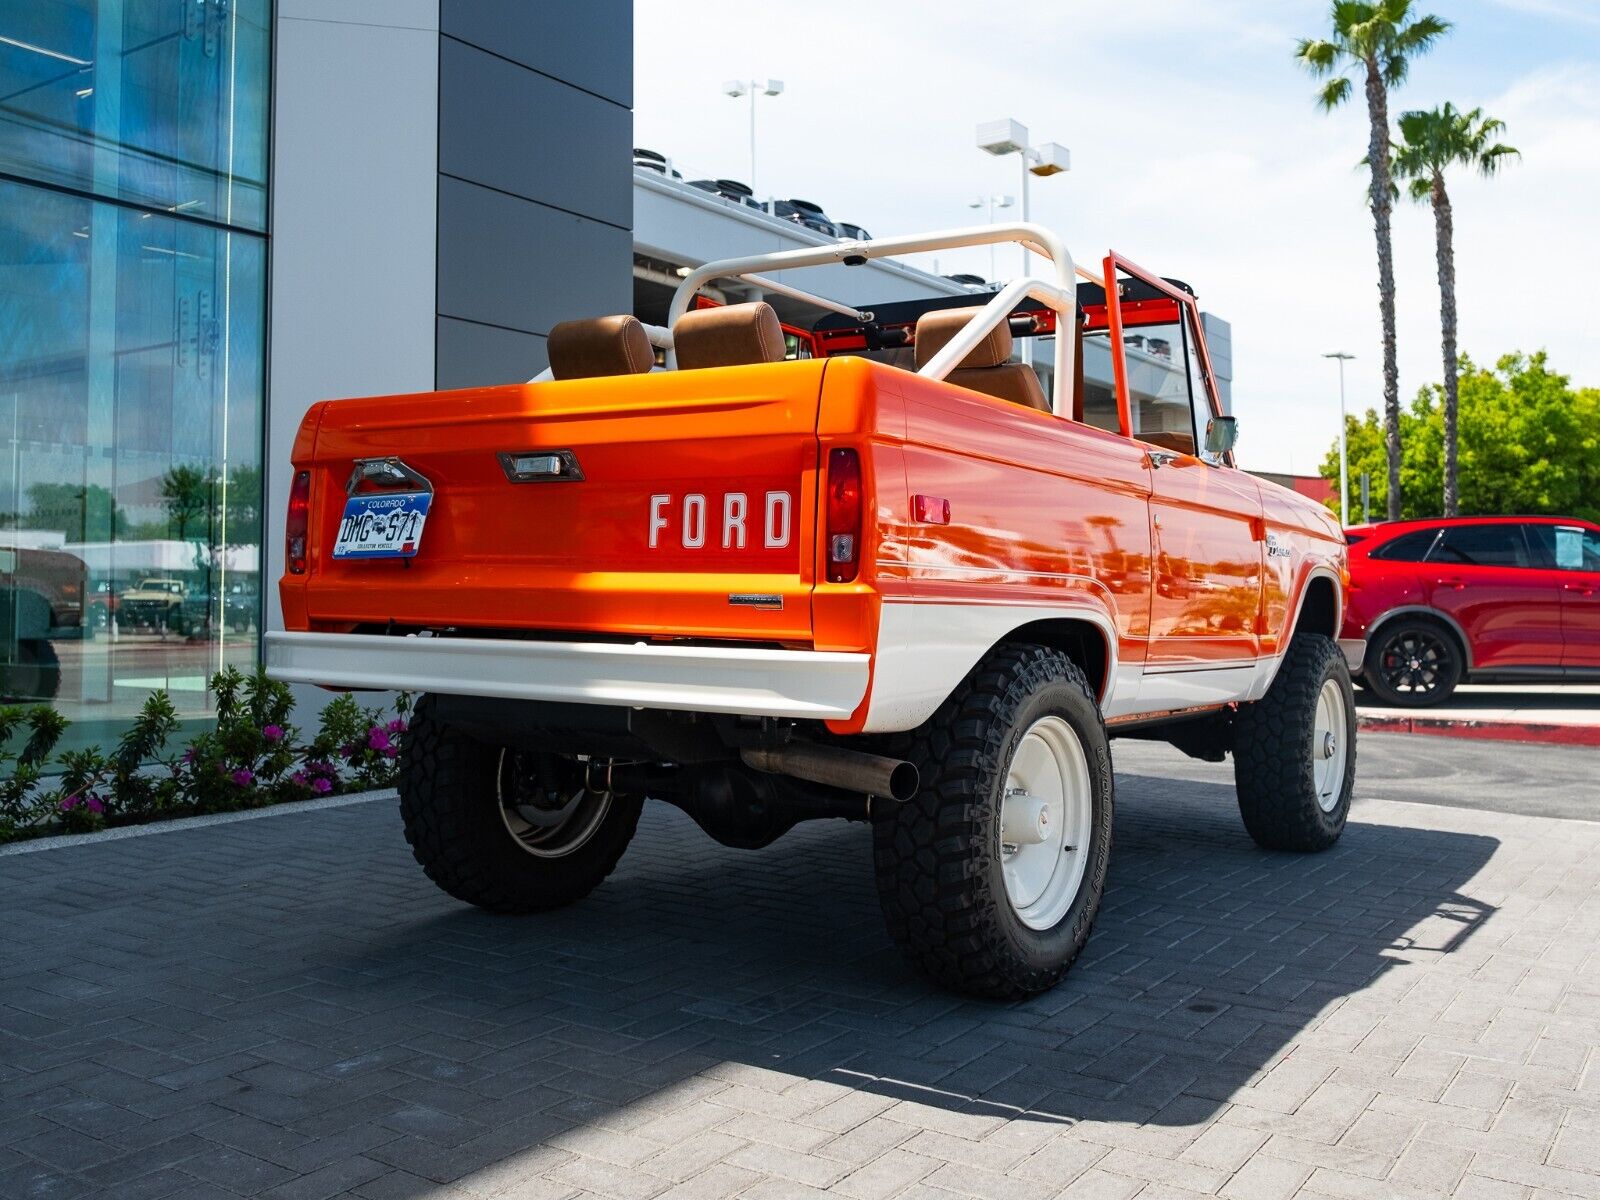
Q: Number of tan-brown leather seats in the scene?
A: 3